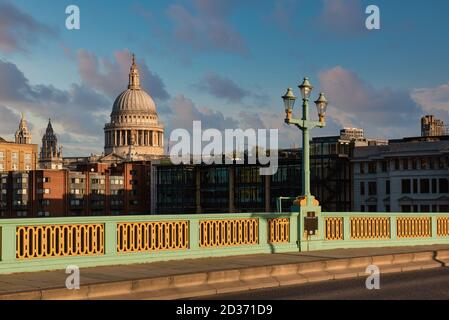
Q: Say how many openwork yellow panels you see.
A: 8